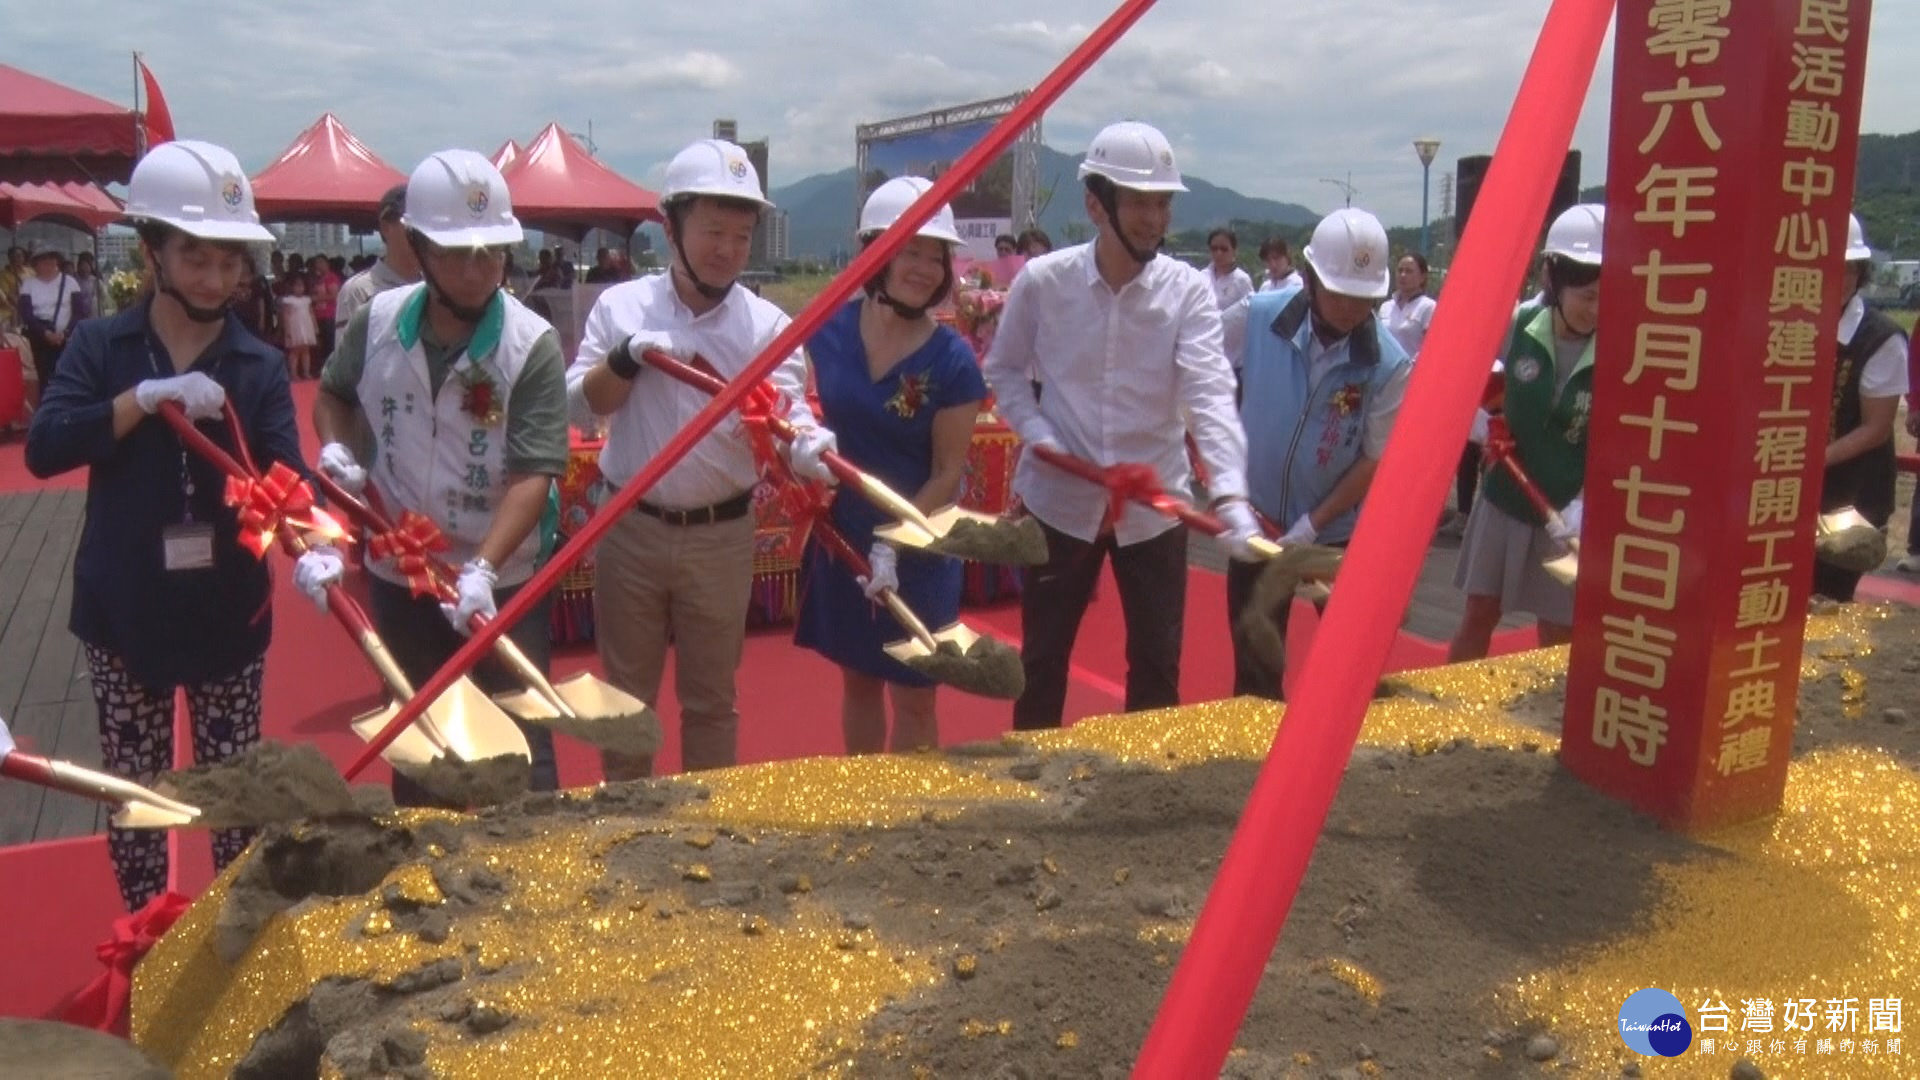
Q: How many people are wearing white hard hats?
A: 8